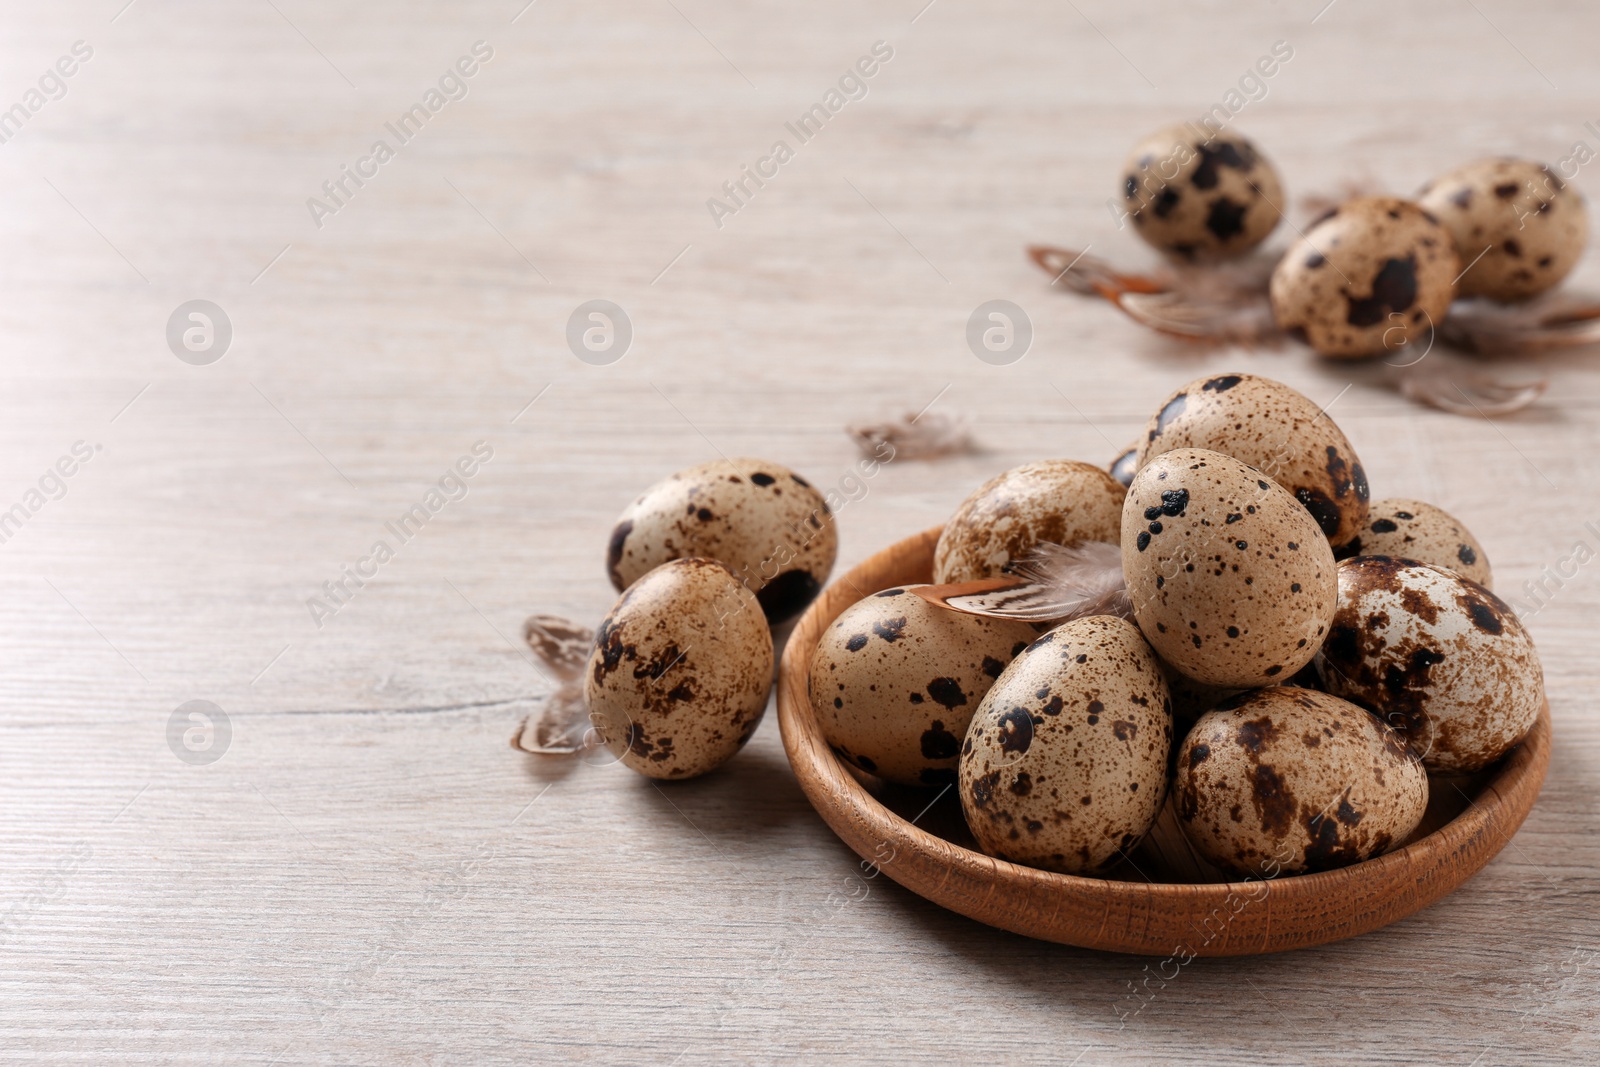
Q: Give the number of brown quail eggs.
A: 14